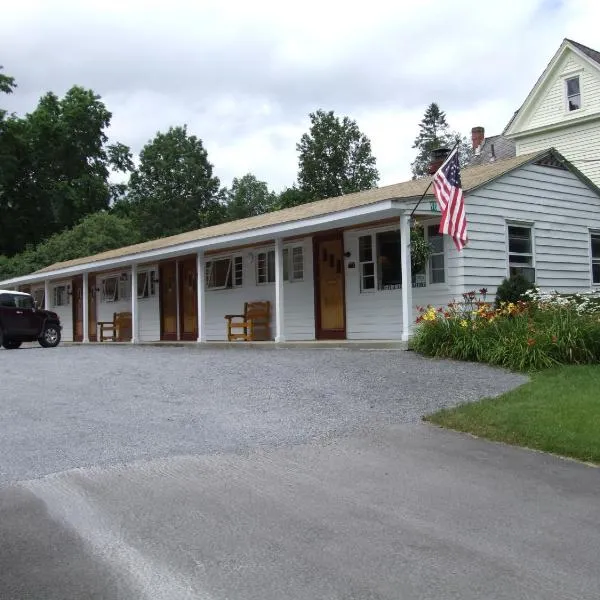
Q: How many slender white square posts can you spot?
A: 6